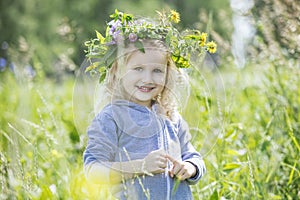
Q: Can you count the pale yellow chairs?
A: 0